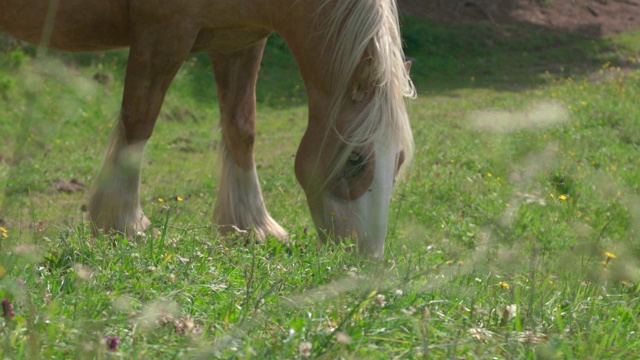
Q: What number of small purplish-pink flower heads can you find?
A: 2